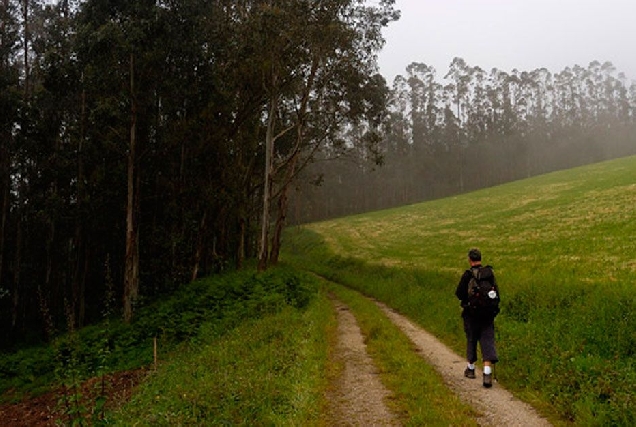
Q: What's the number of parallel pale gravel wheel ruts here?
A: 2